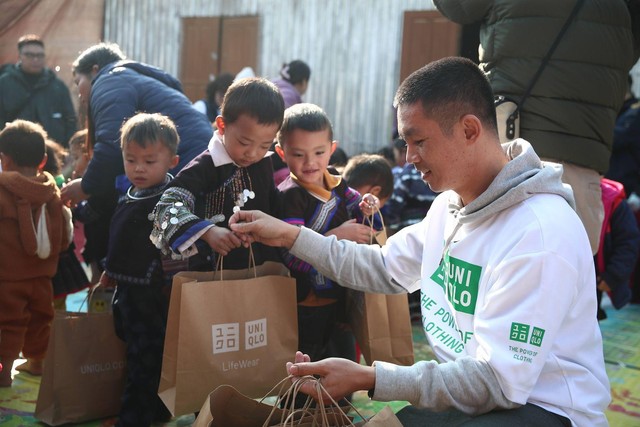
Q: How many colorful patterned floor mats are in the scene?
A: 1